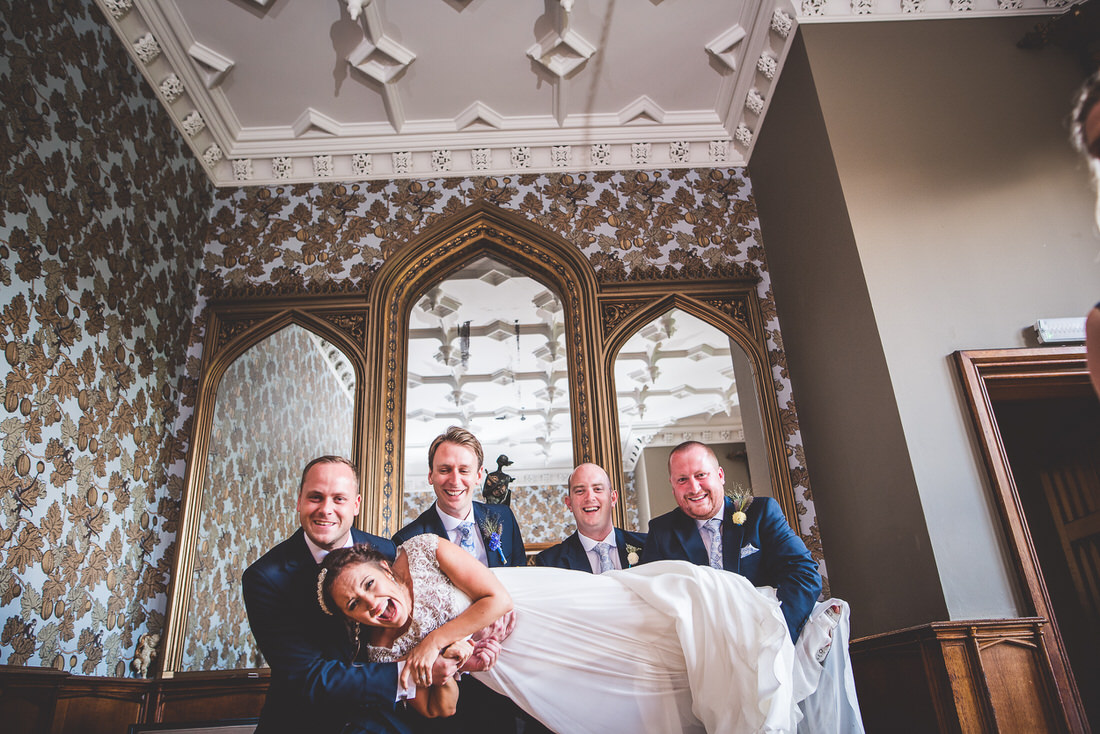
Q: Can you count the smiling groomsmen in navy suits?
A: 4